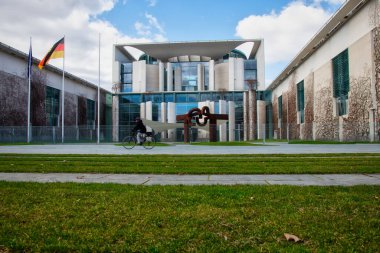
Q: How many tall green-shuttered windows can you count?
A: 5